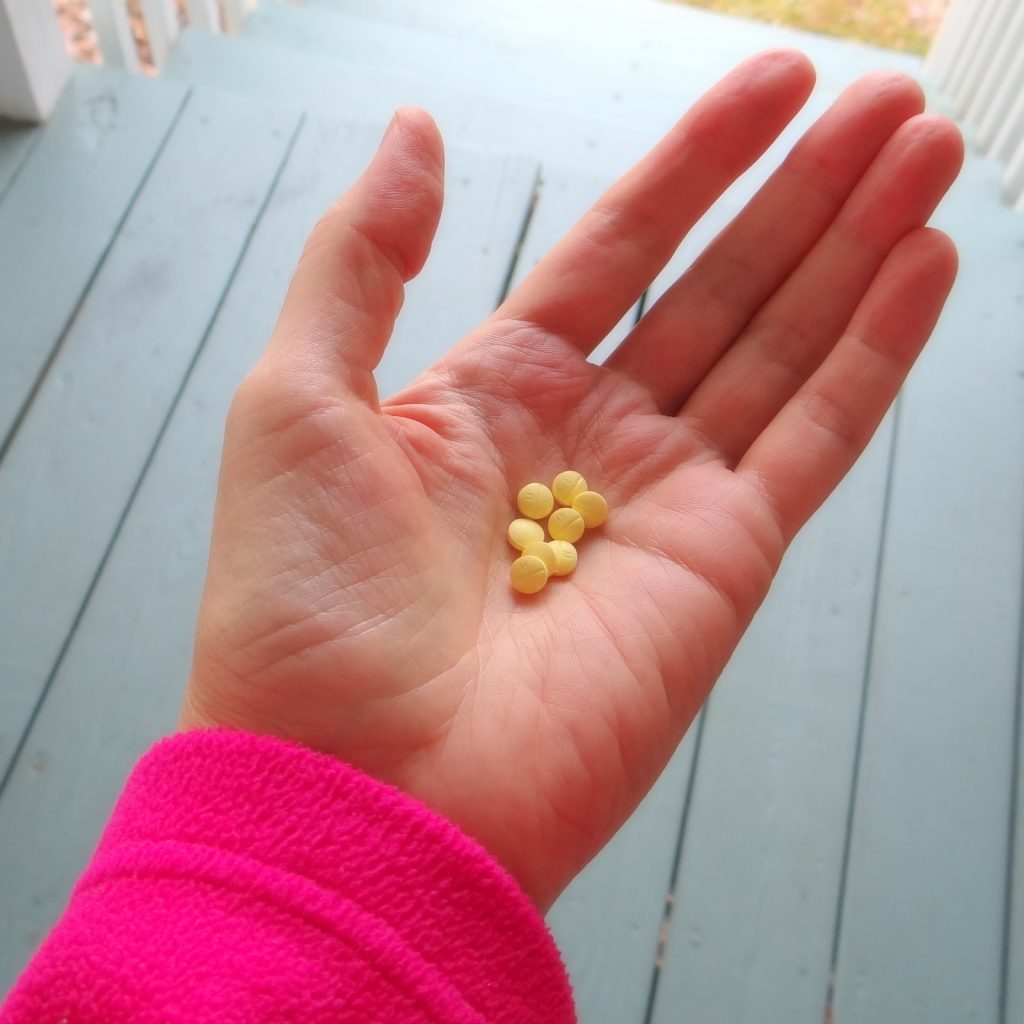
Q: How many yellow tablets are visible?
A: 8